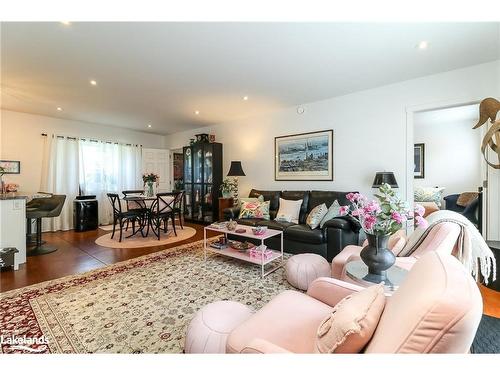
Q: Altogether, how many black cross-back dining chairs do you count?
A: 4